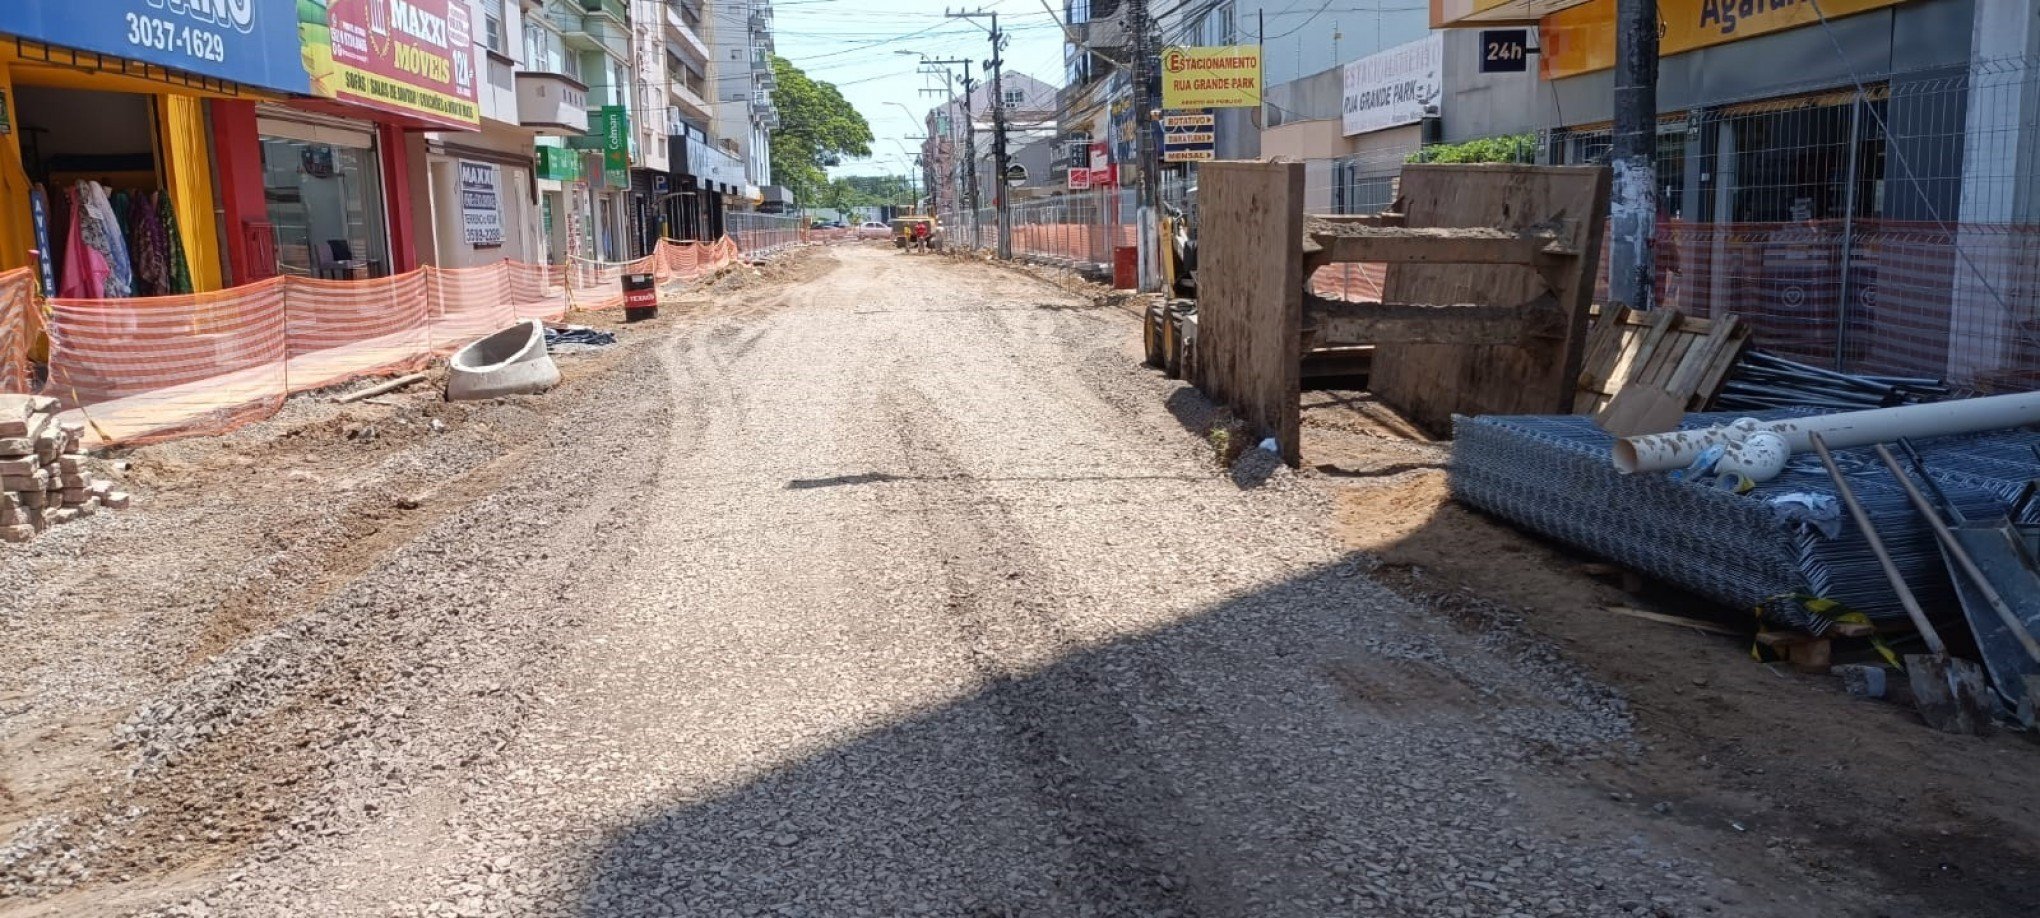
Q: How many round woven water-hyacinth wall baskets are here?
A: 0